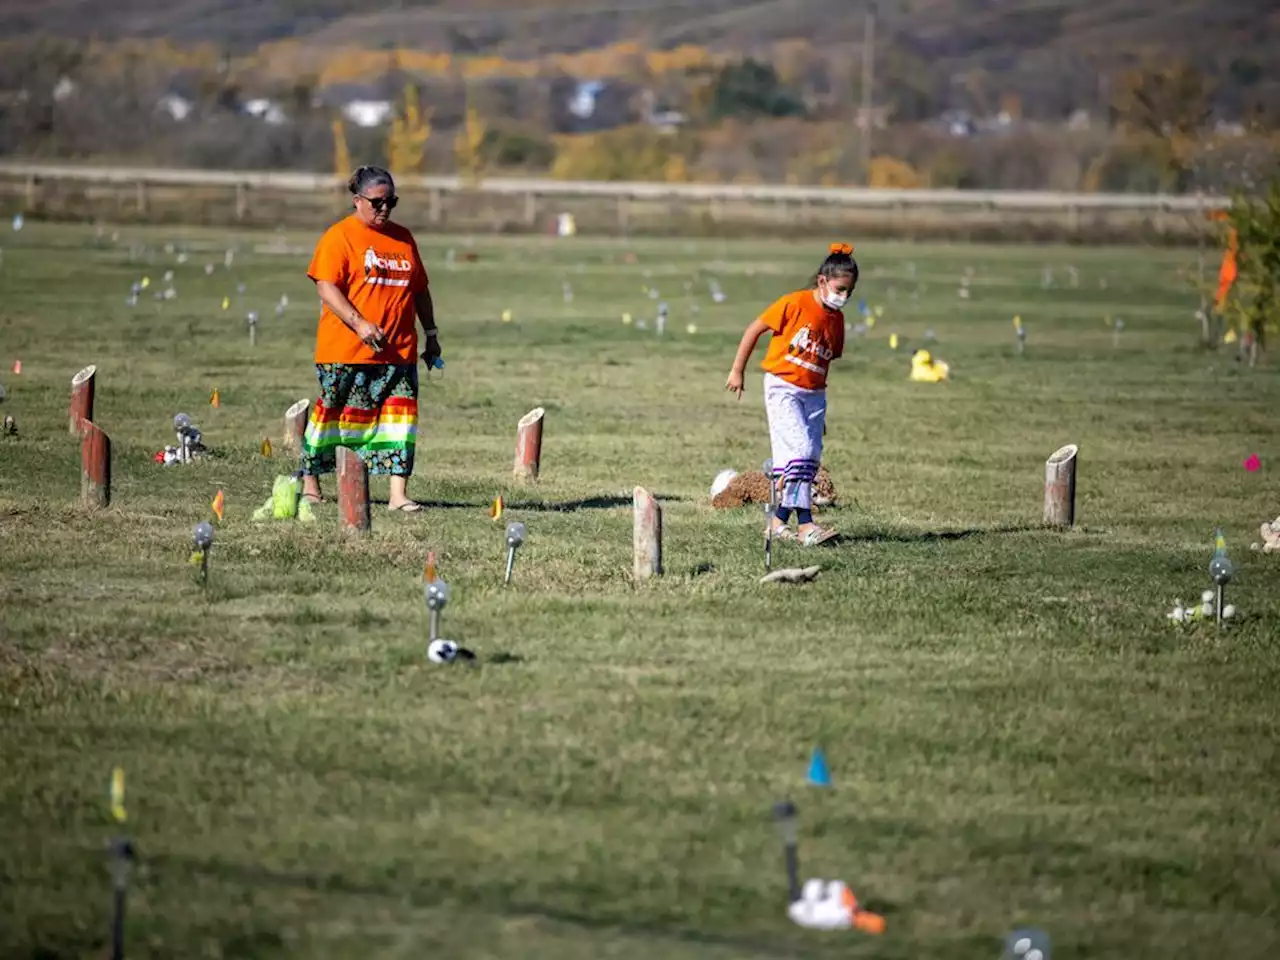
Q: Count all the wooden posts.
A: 7